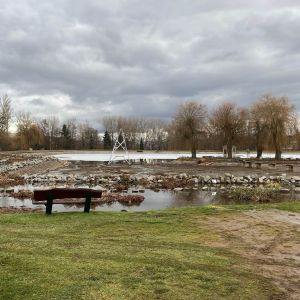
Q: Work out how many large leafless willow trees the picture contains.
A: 4